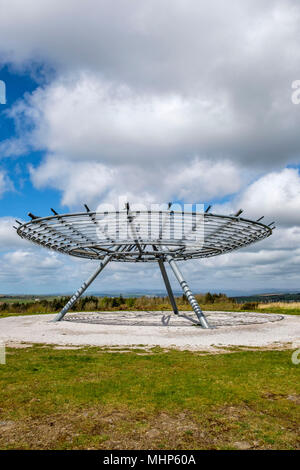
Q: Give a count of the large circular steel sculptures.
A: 1